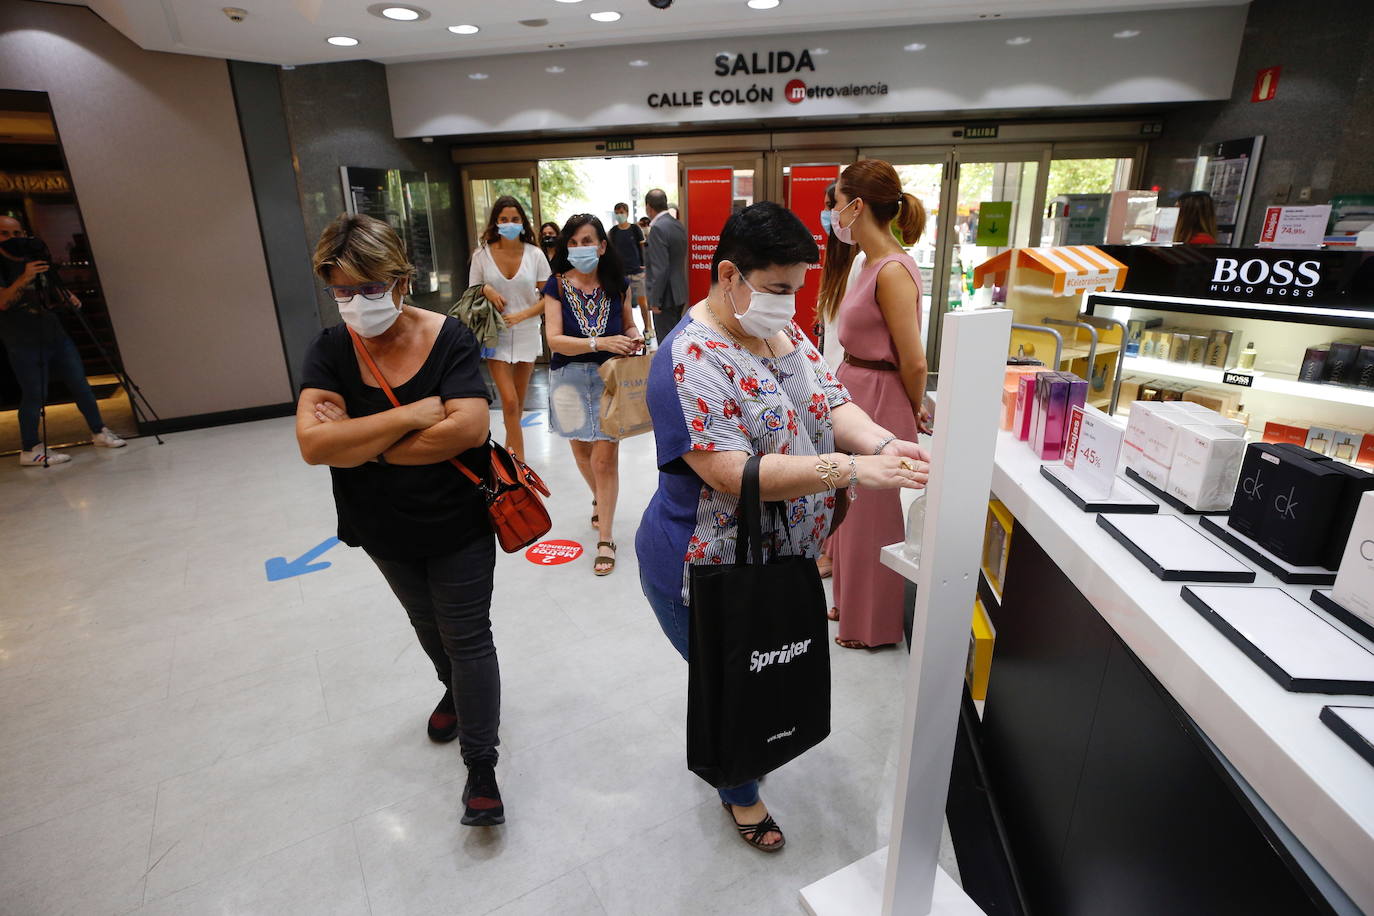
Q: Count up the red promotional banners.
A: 2